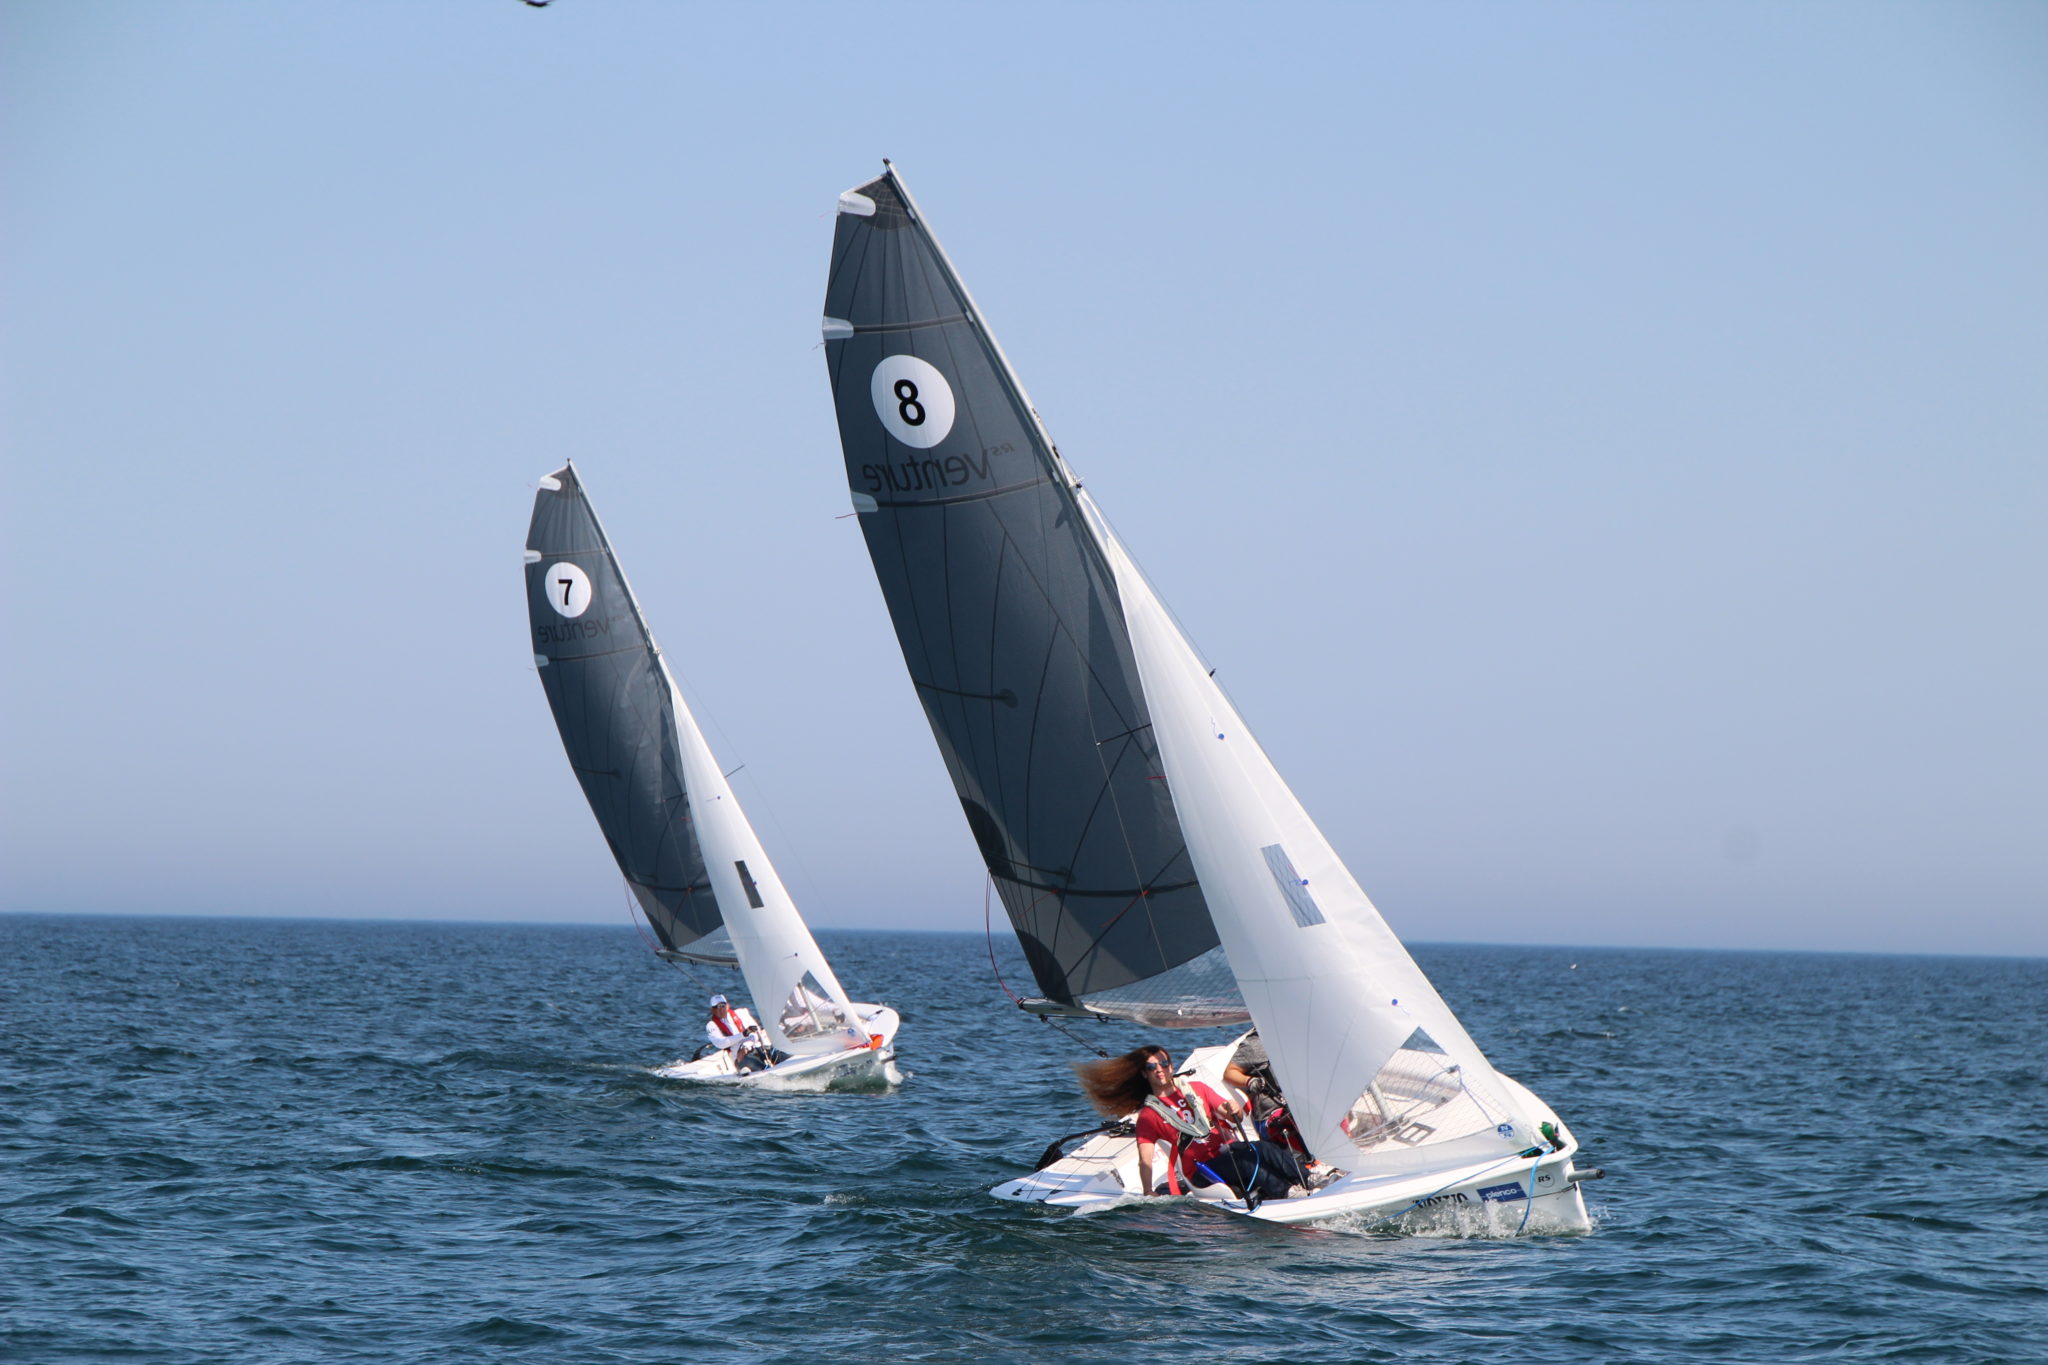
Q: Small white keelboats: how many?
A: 2